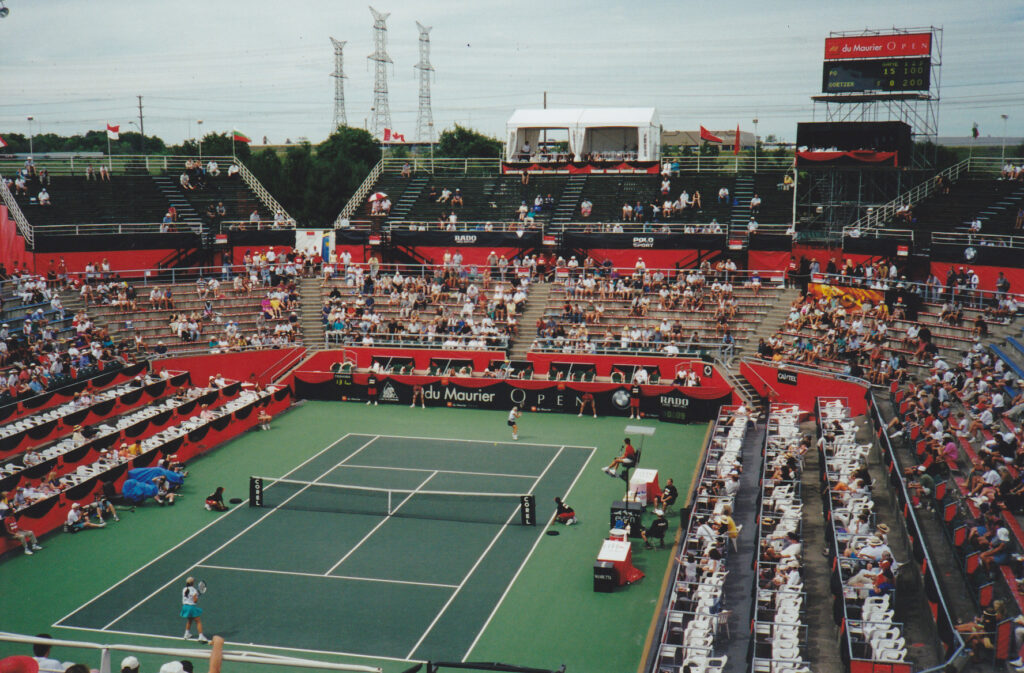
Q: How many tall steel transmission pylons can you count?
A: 3